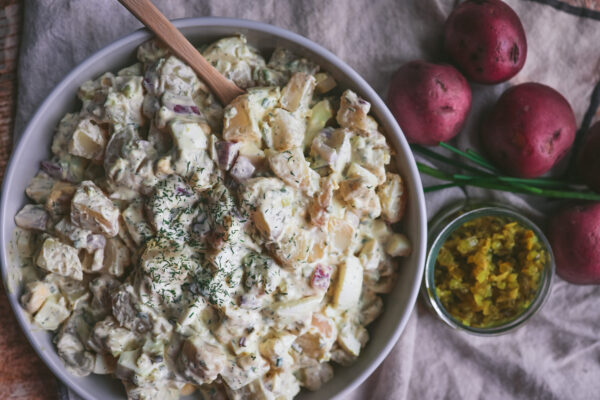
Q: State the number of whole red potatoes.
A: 5